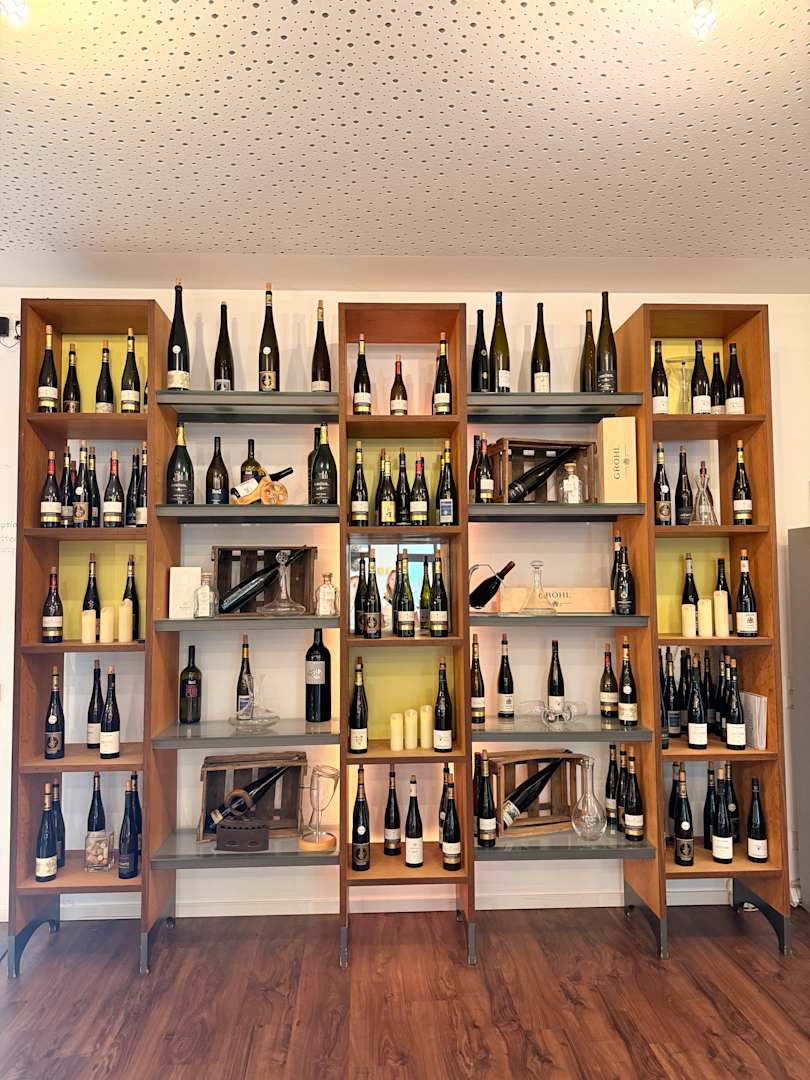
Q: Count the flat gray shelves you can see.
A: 10